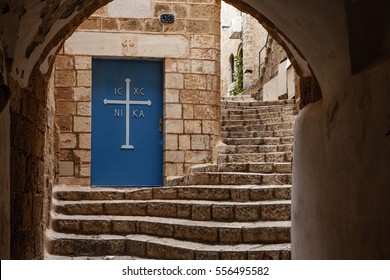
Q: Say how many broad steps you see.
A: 4